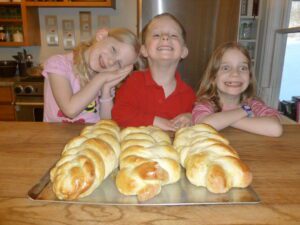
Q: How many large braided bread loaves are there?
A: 3